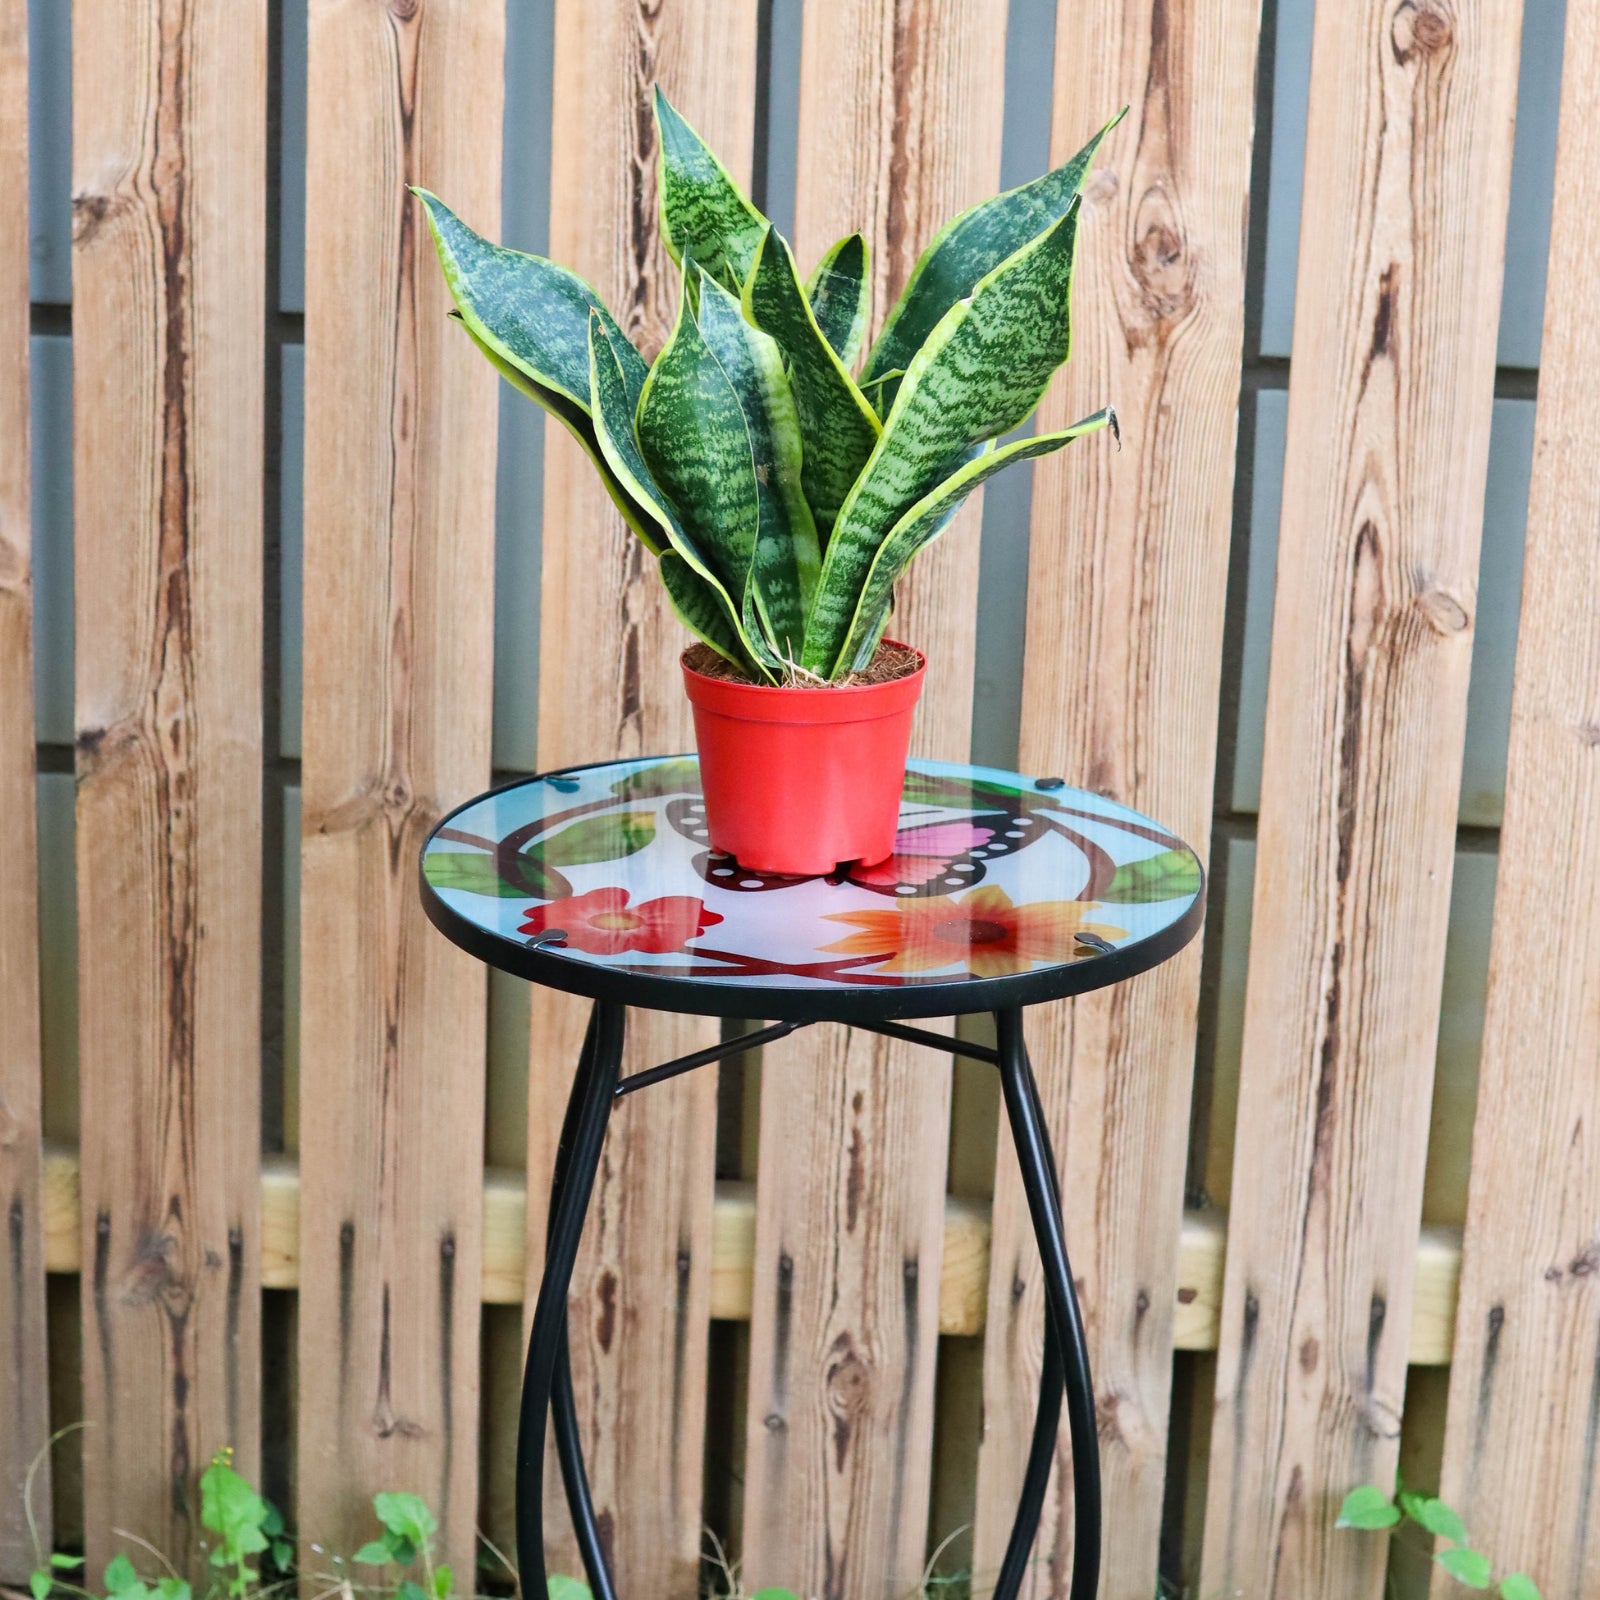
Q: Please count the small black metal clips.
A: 4